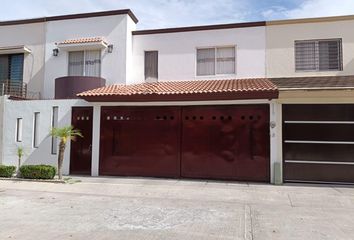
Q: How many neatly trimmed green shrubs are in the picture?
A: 2